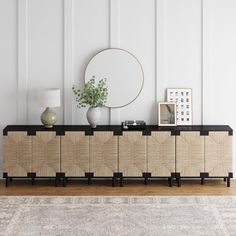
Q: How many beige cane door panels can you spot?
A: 8